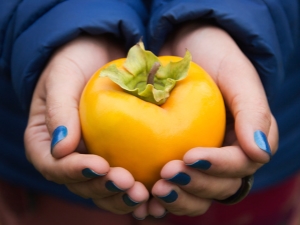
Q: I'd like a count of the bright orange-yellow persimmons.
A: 1